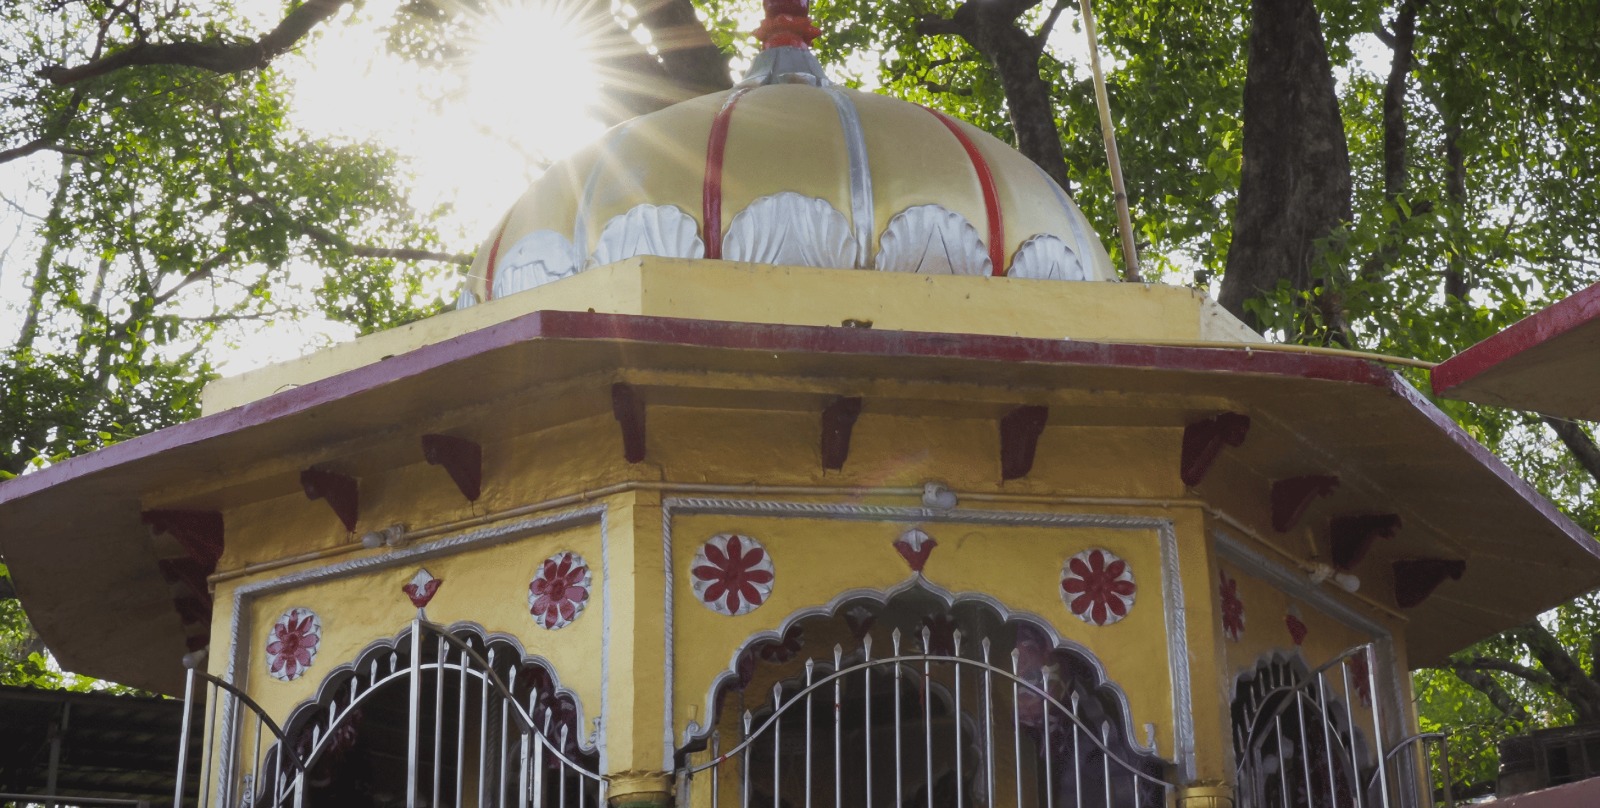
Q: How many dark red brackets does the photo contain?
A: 13